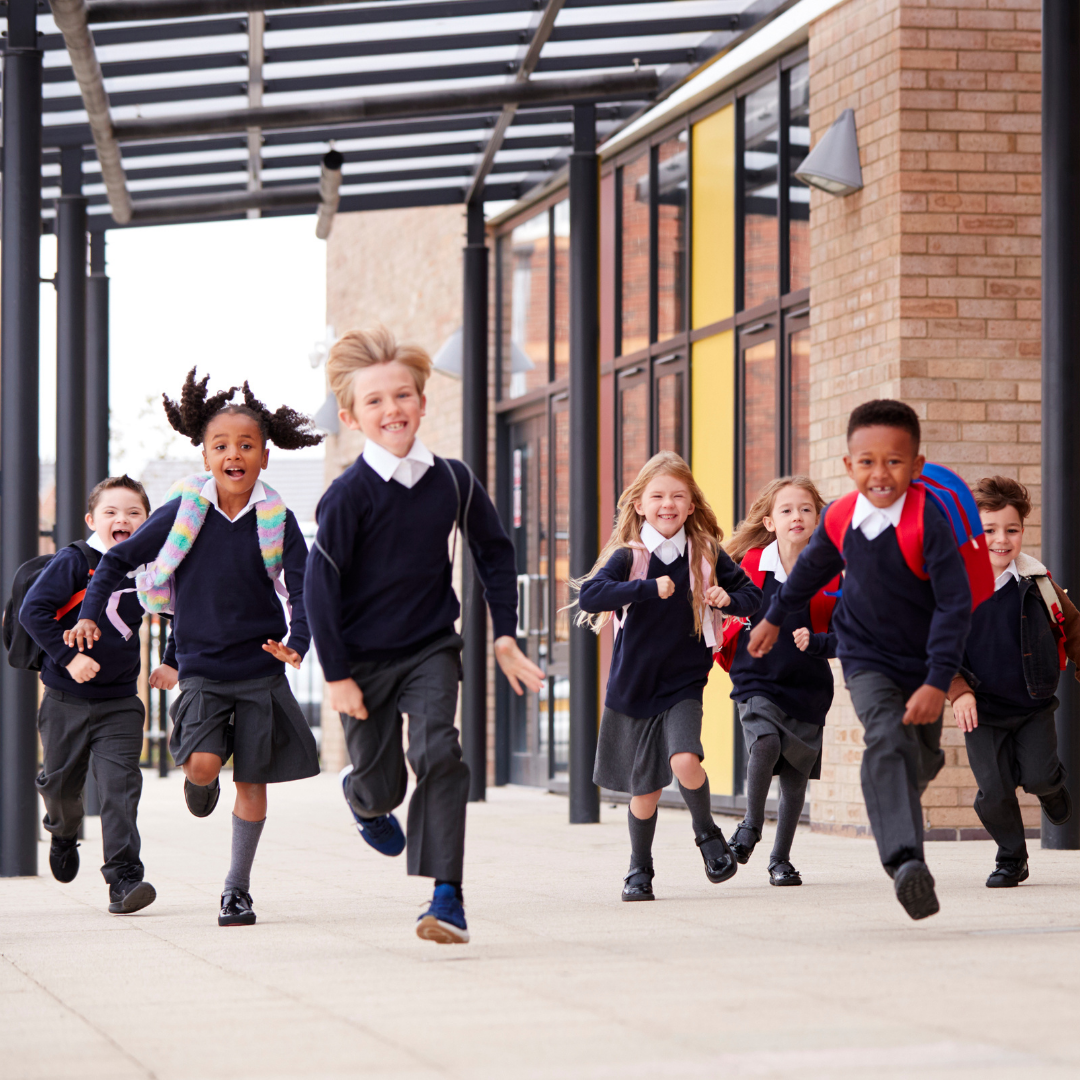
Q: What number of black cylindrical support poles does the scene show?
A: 6